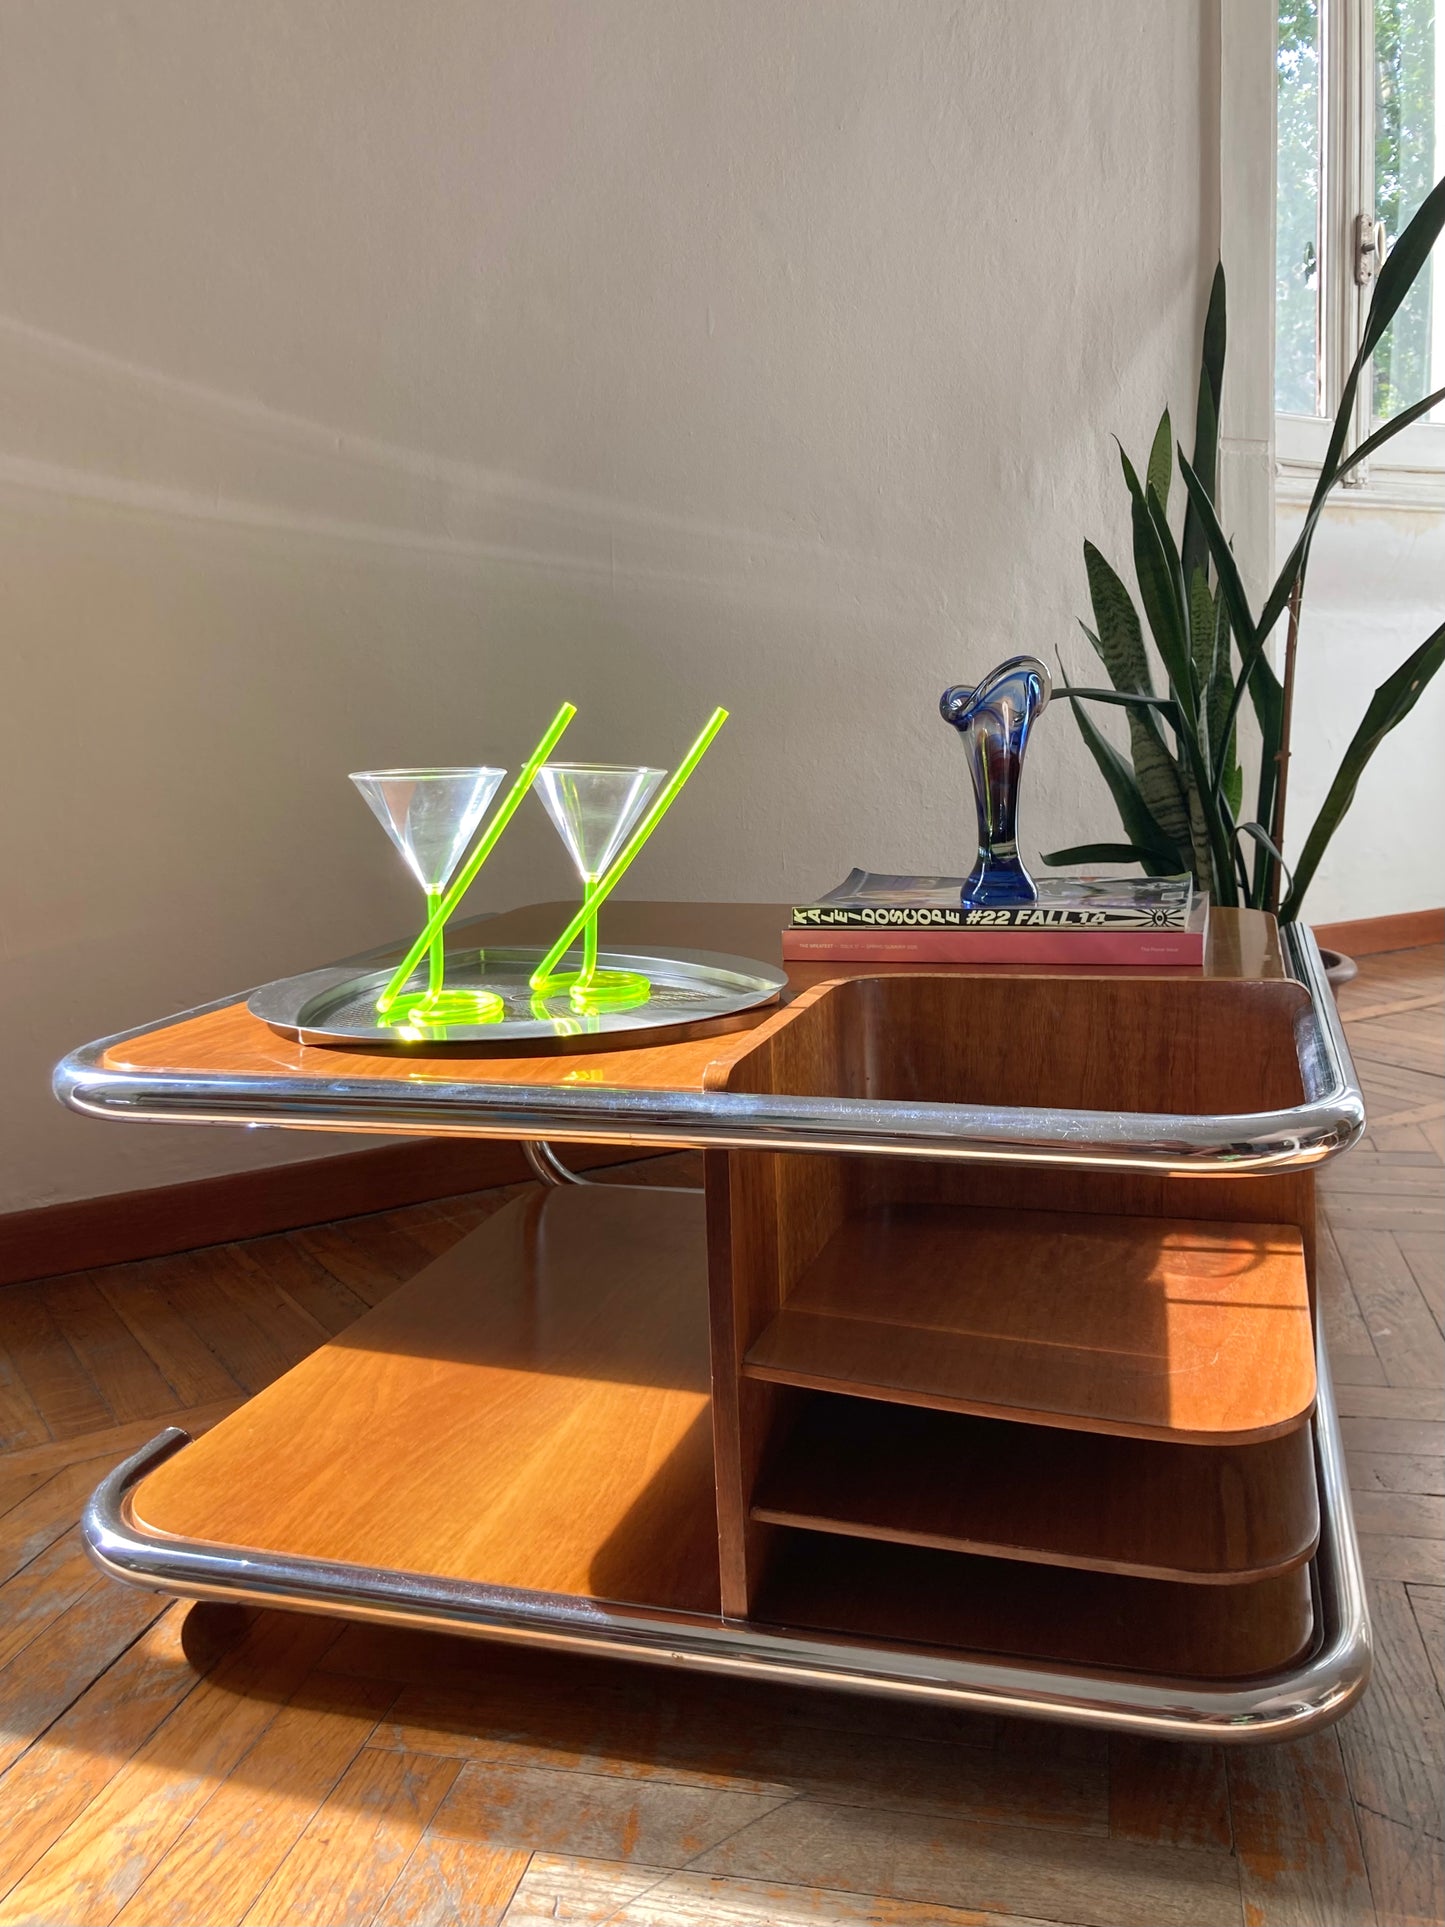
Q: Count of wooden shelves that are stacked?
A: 3